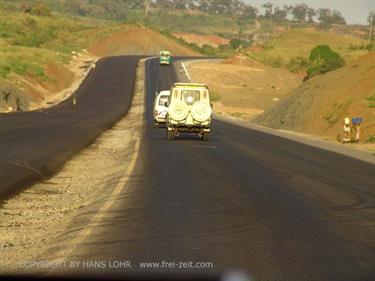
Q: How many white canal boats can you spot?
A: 0